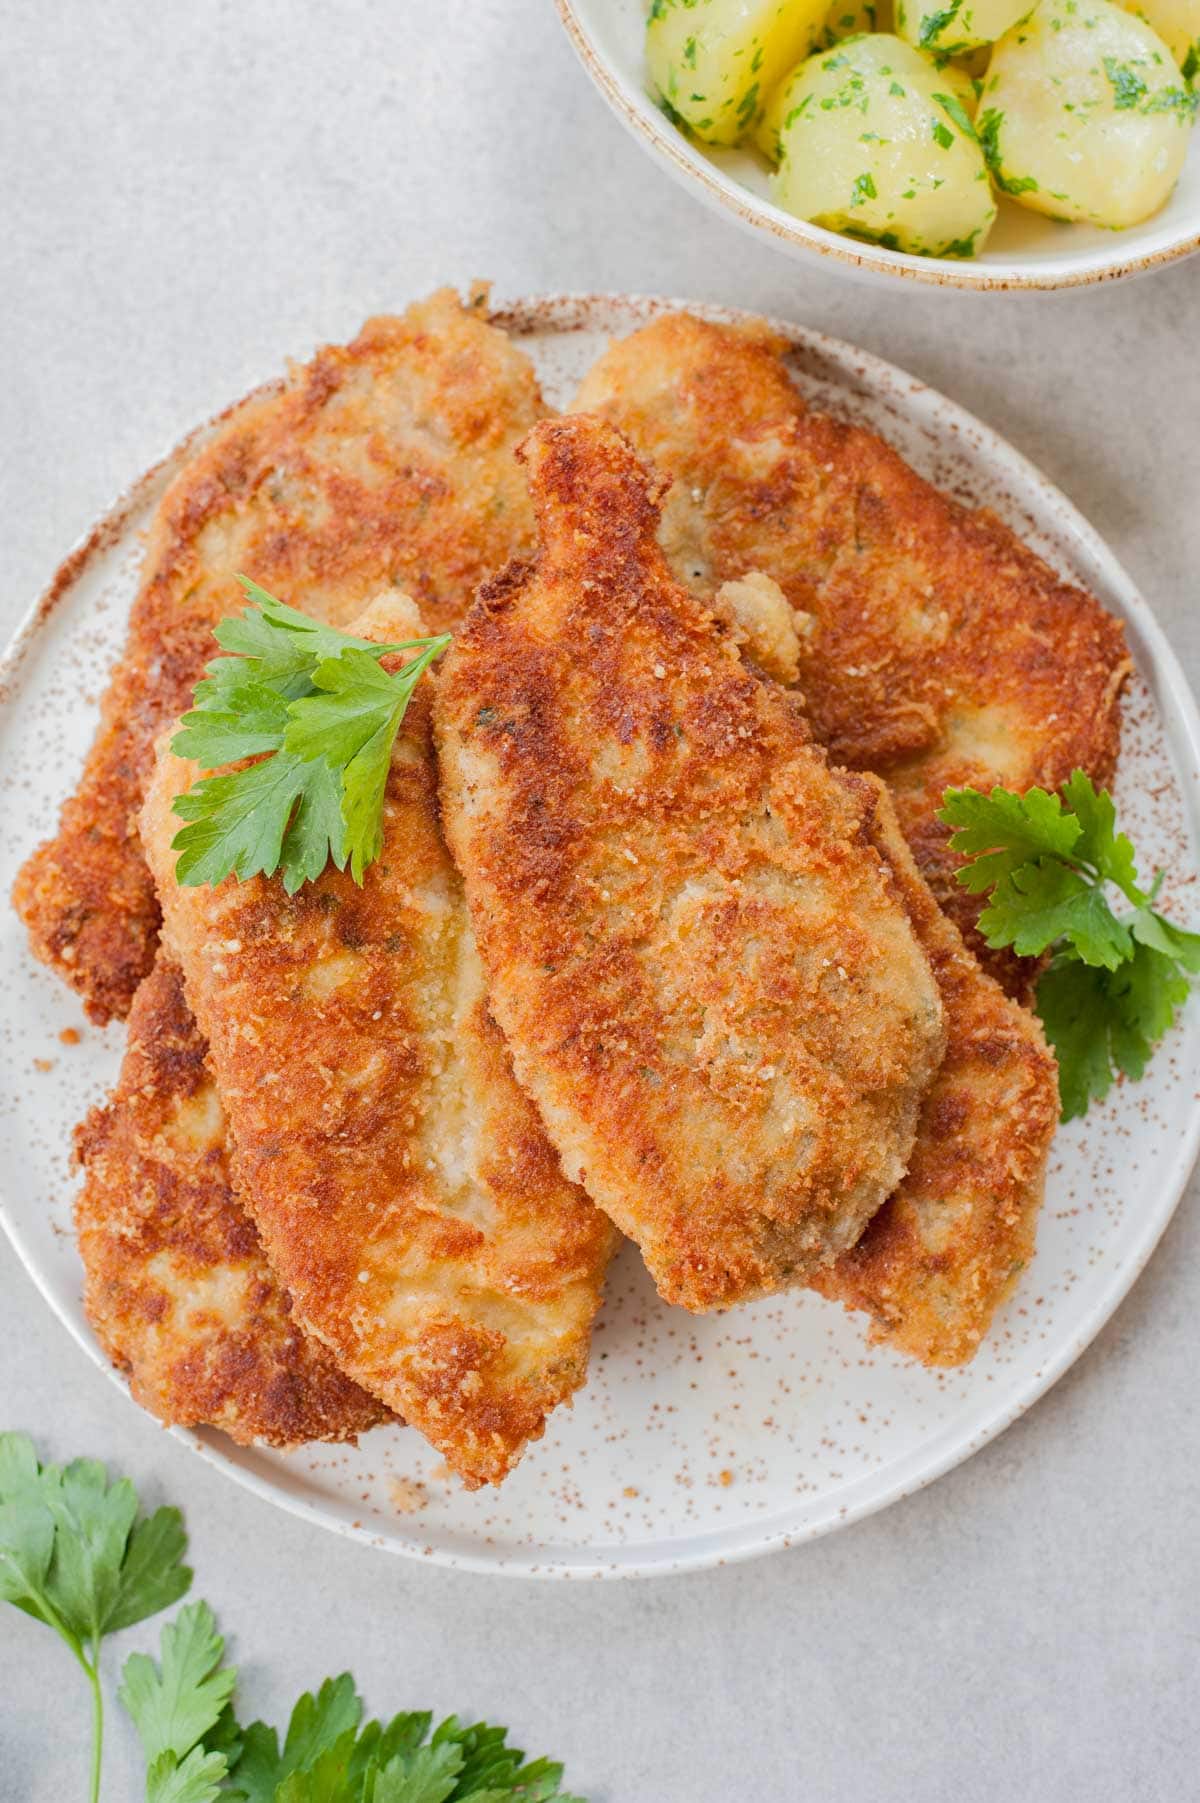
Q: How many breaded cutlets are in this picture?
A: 6